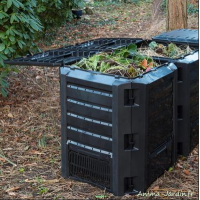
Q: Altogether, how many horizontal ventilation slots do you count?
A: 5